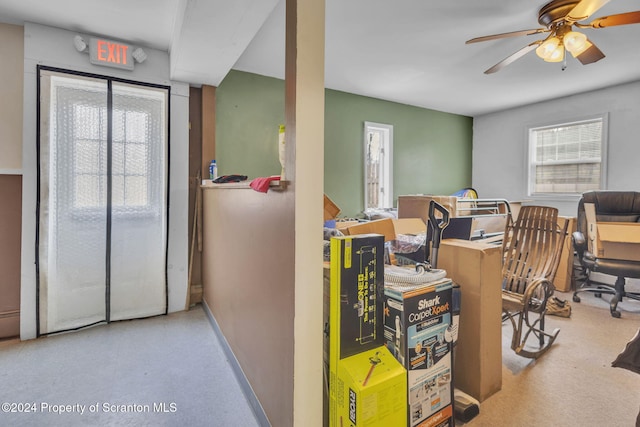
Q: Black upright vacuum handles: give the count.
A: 1